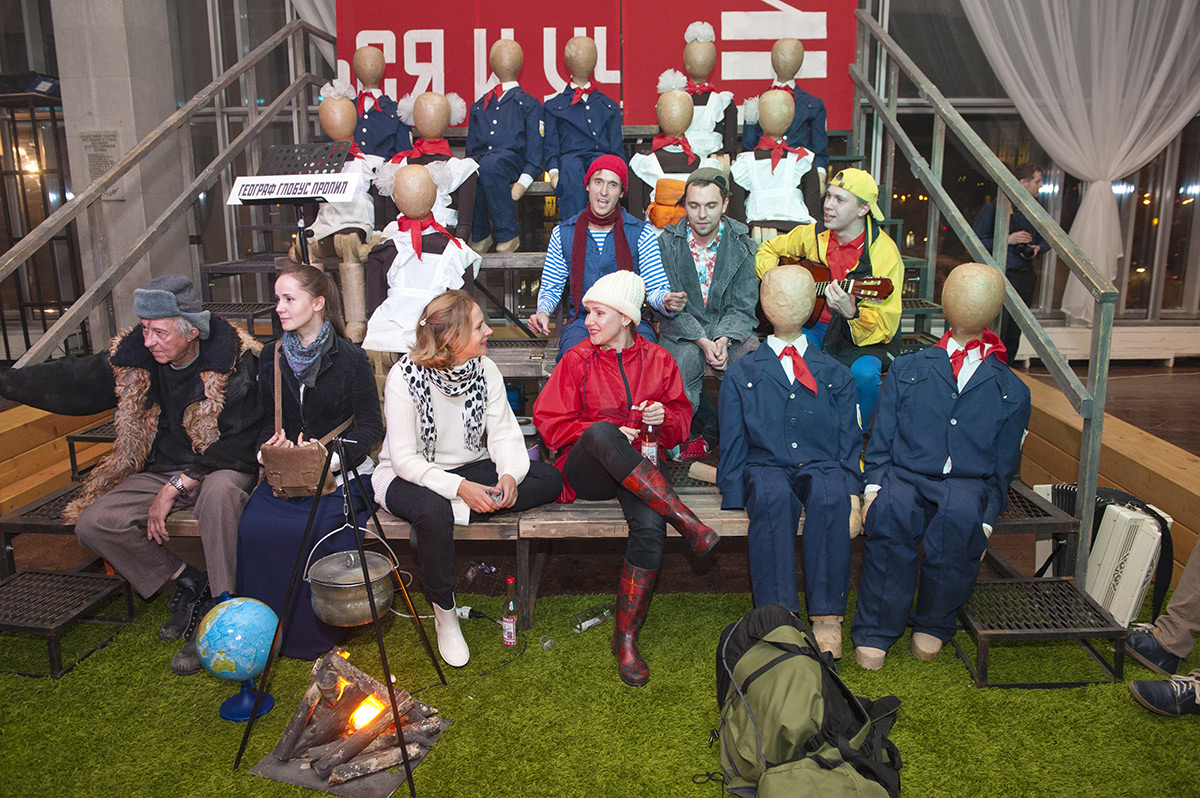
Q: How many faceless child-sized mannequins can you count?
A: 12